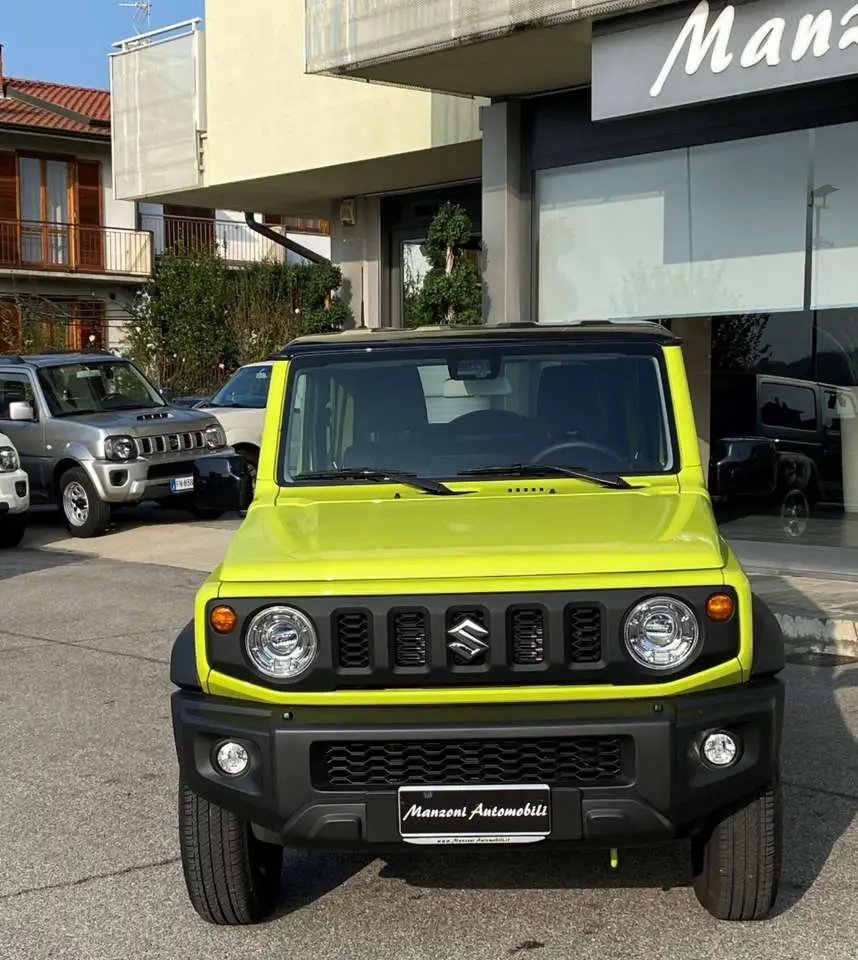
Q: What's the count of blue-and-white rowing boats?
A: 0